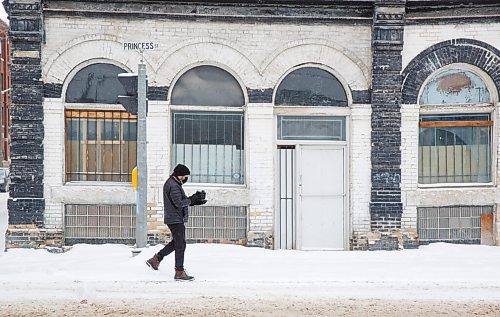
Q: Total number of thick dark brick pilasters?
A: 2